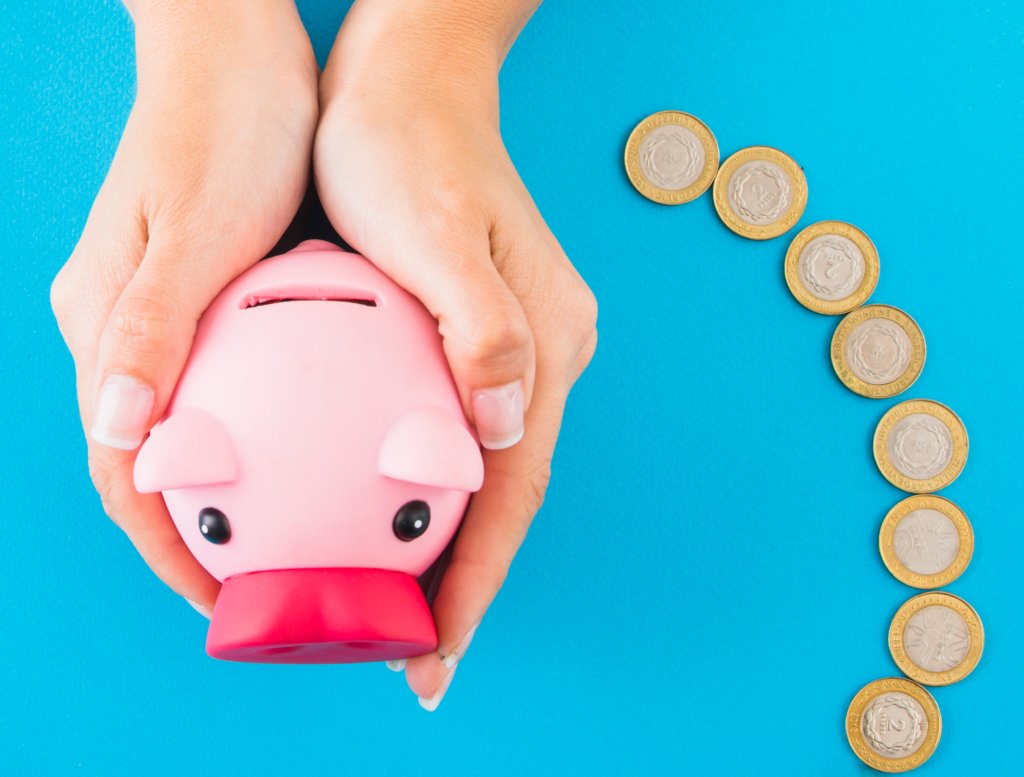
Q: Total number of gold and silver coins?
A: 8